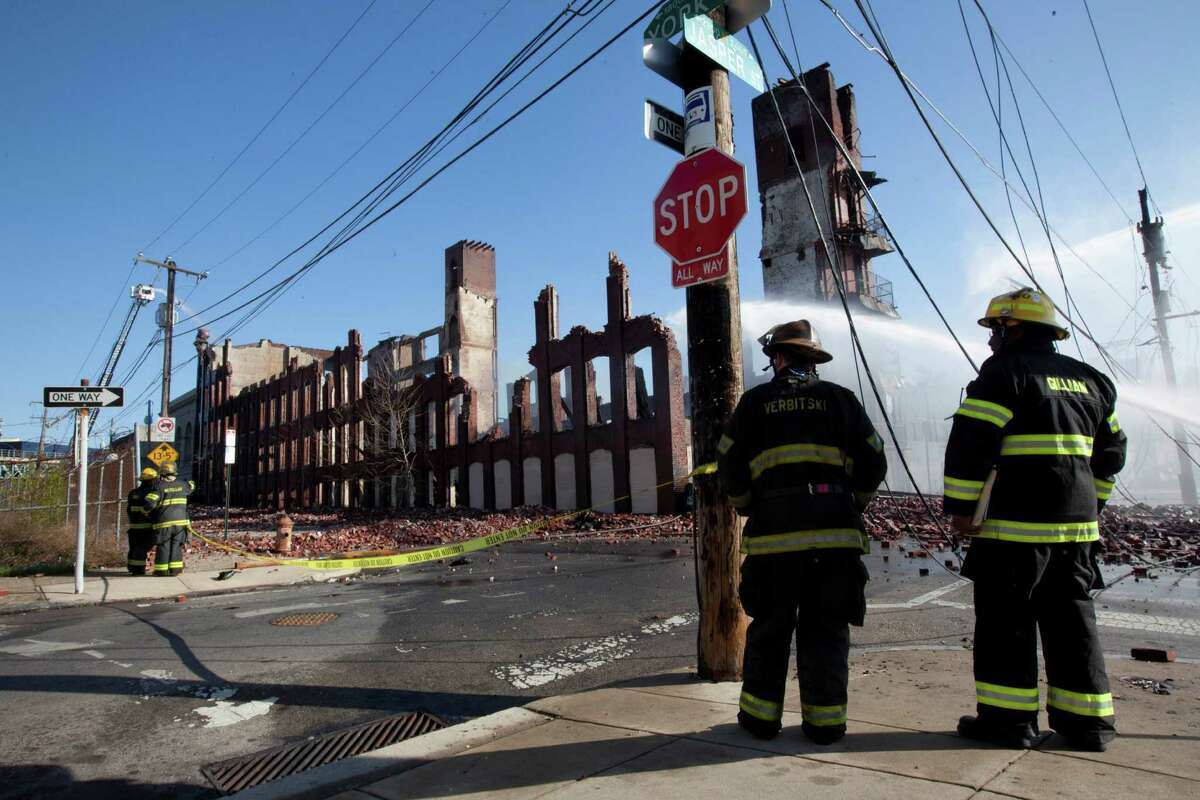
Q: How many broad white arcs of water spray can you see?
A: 2